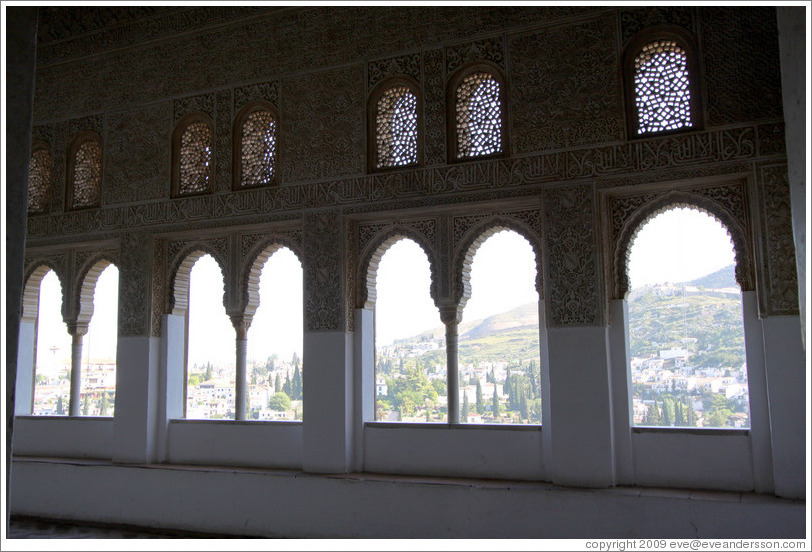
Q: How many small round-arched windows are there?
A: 7